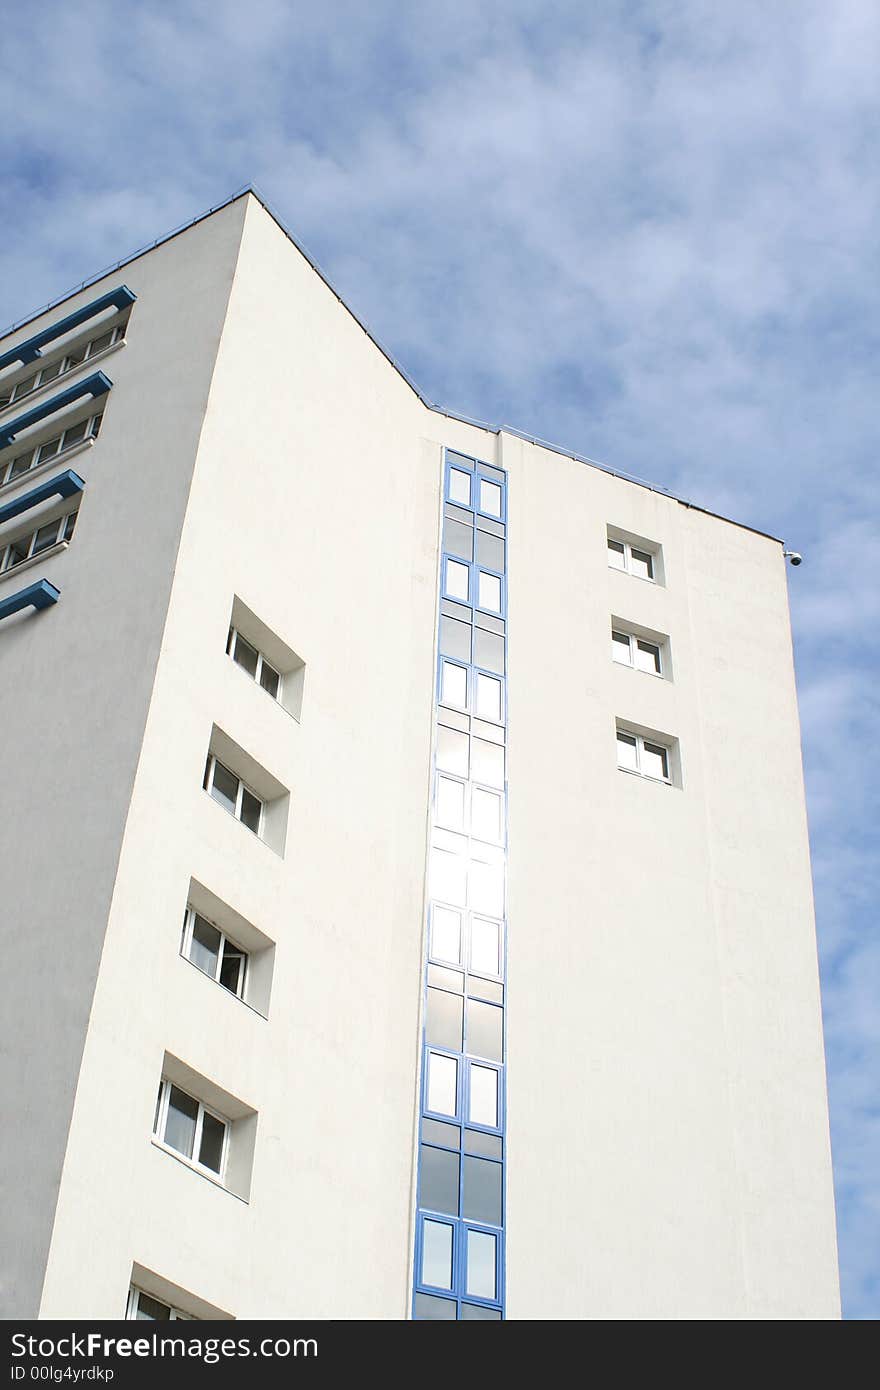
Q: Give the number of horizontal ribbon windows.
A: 3